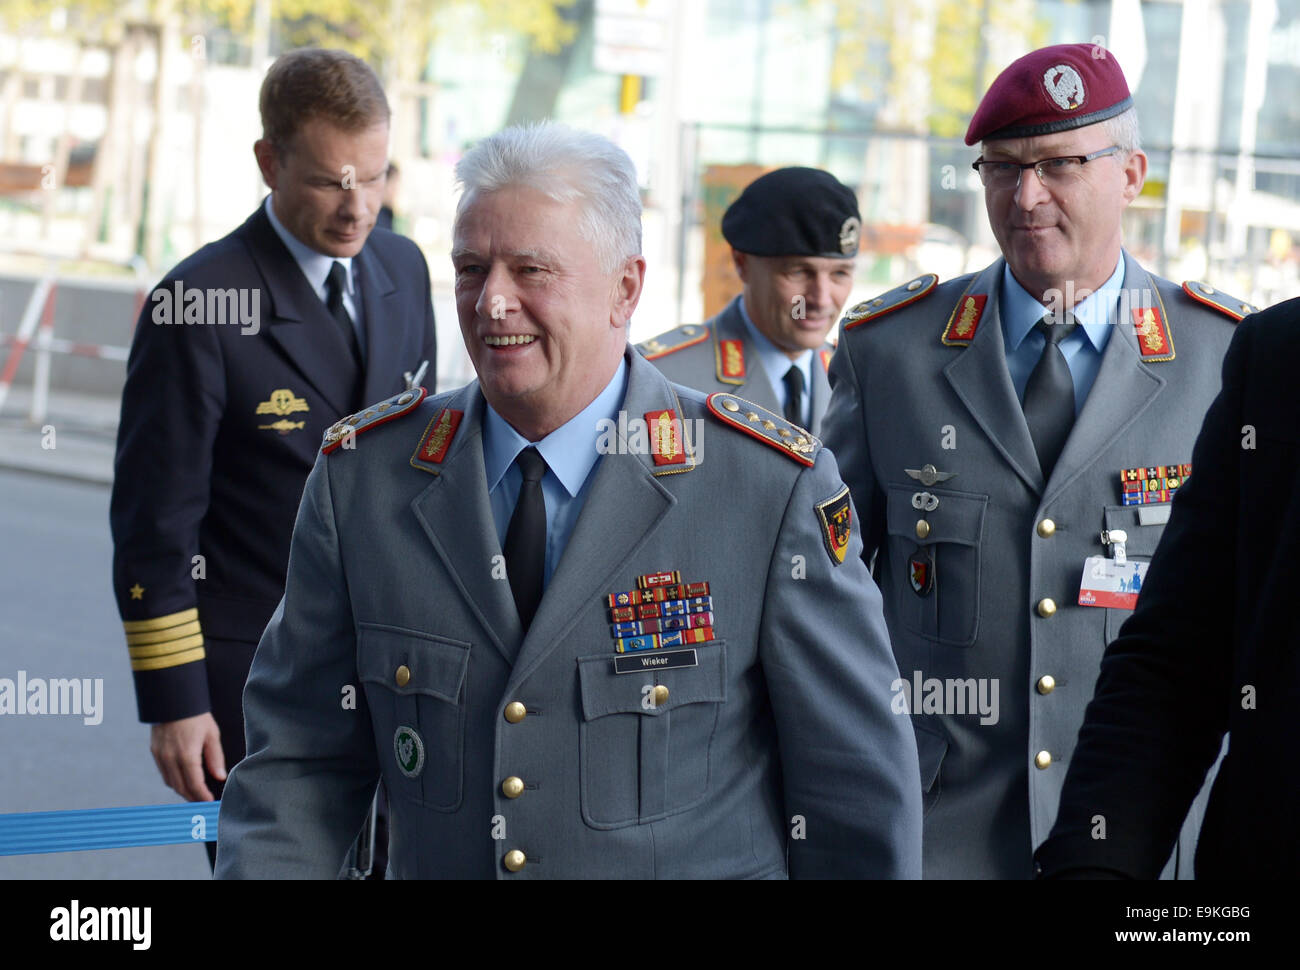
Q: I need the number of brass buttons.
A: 10